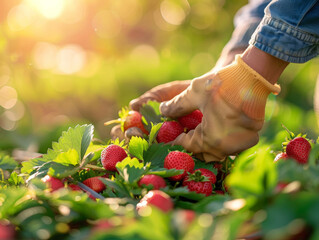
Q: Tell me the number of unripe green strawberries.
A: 0